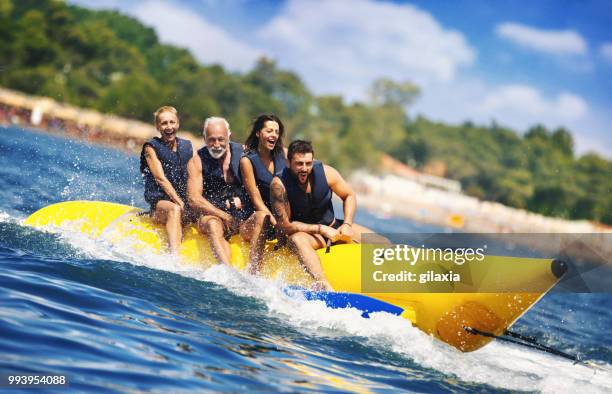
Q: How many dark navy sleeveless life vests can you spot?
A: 4